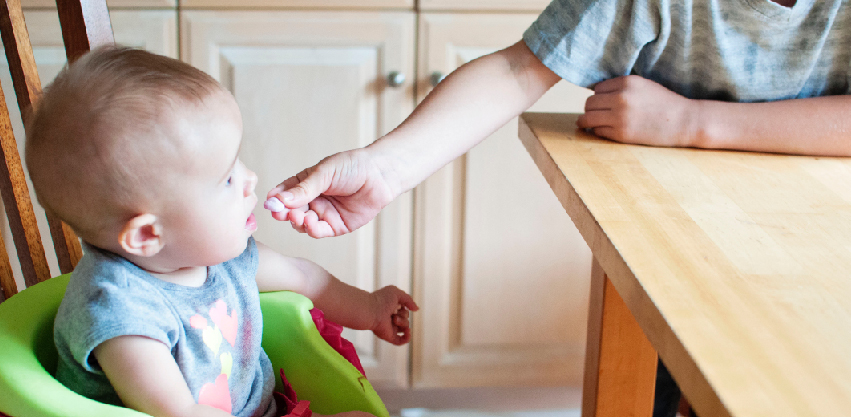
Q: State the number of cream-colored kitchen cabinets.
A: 3